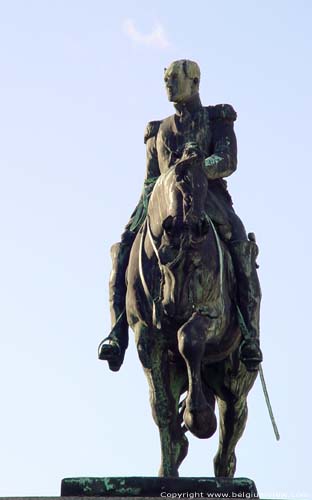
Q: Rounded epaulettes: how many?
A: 2